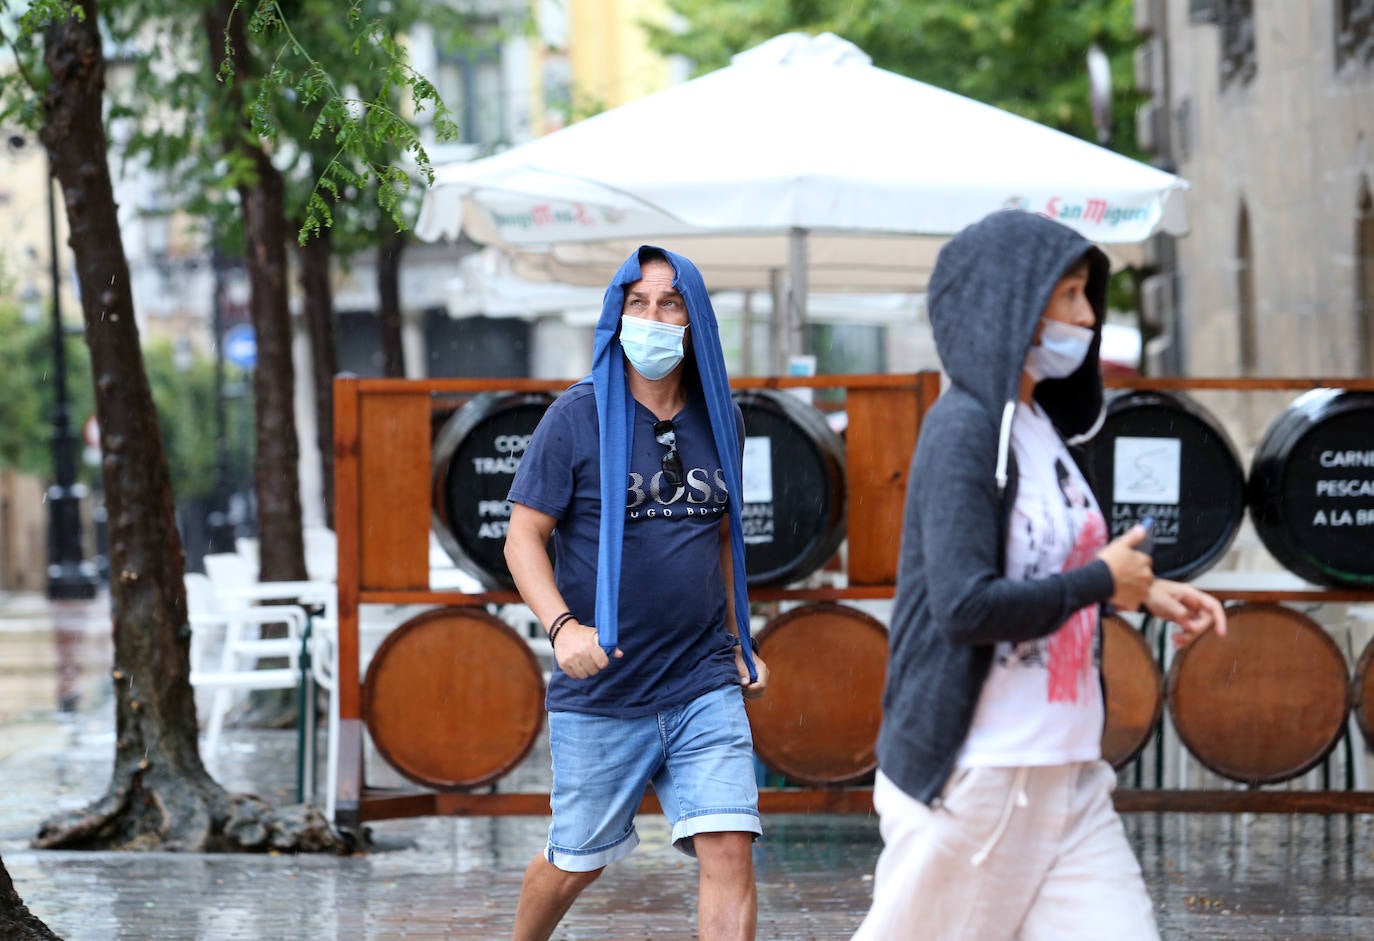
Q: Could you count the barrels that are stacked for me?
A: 9